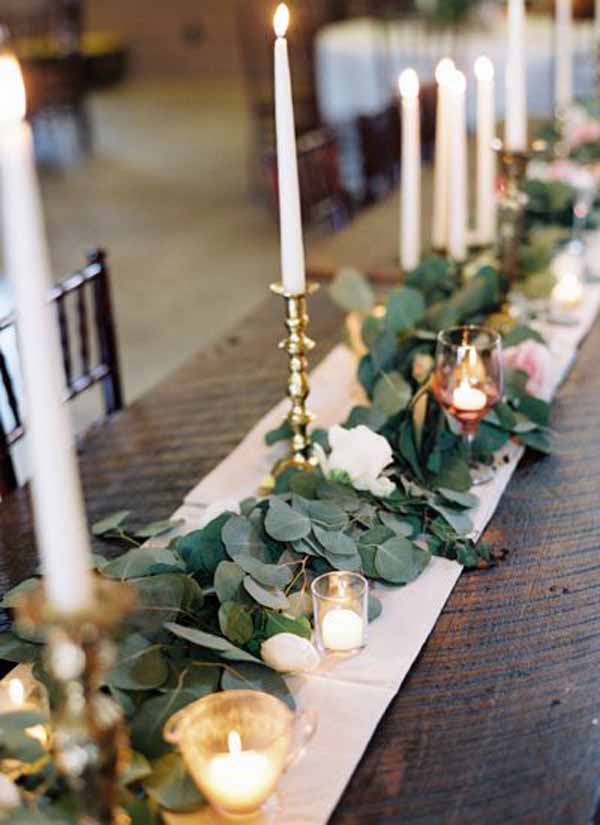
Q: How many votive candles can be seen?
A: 5